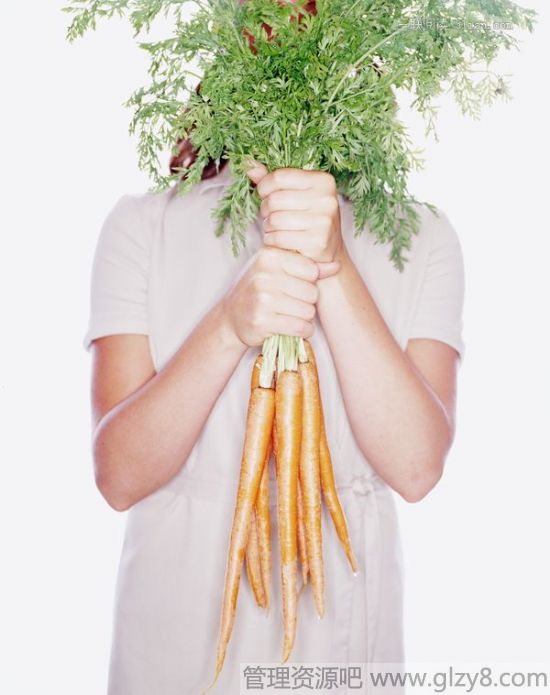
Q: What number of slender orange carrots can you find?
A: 7